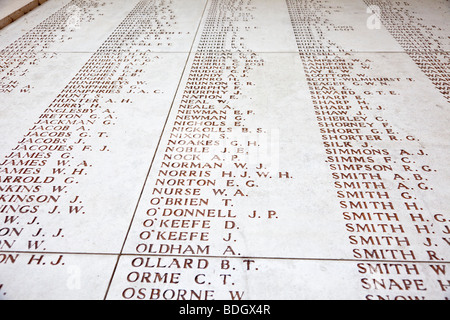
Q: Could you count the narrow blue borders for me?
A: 0